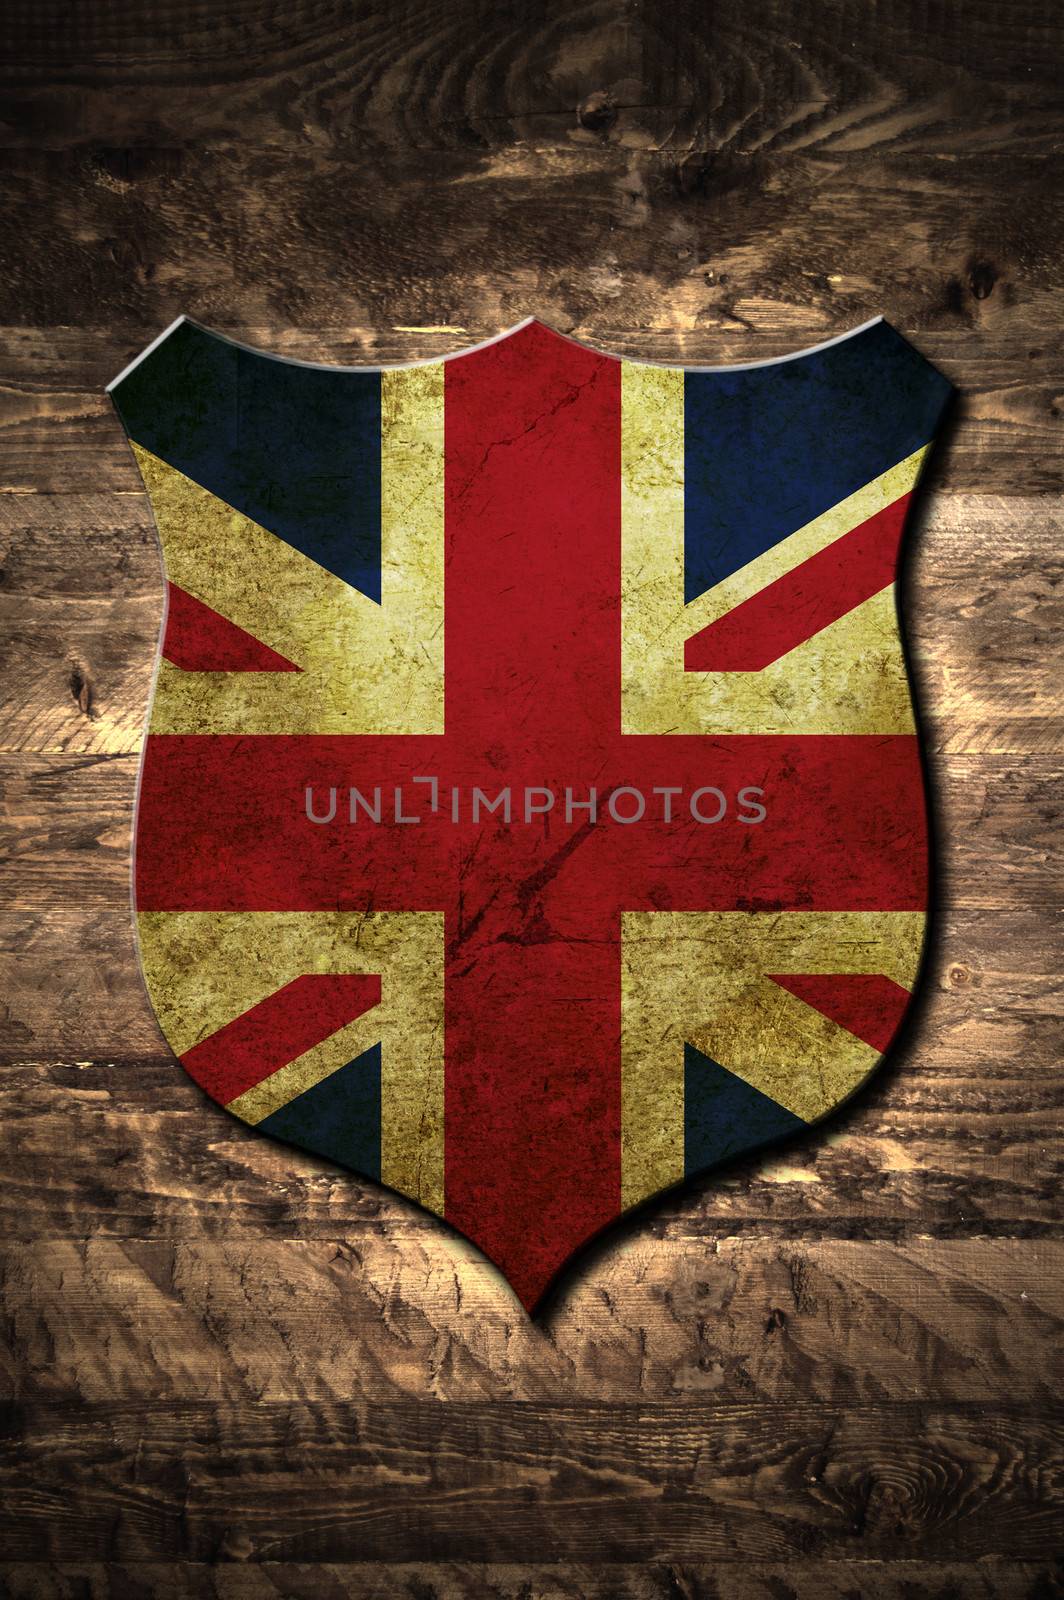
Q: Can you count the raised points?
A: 3